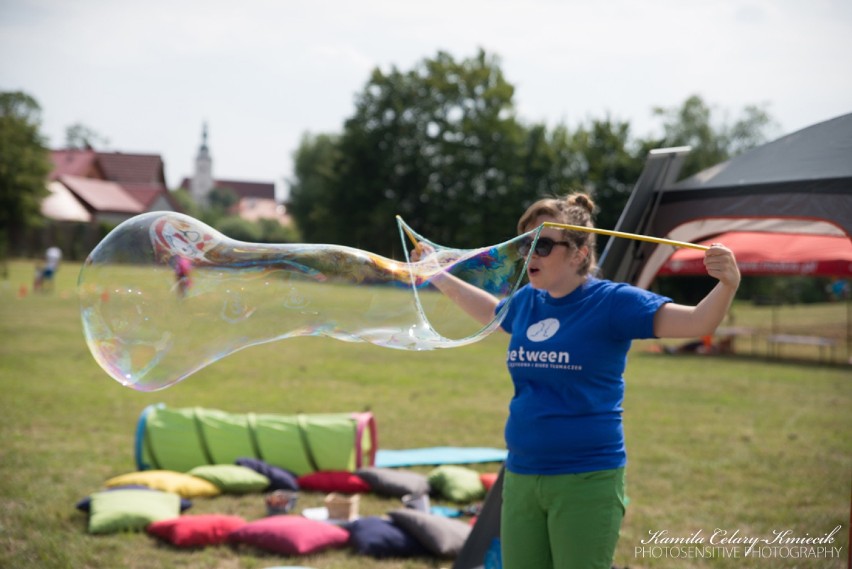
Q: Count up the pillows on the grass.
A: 13